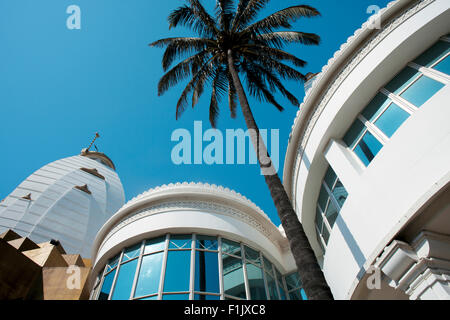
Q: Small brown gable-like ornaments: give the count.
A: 3